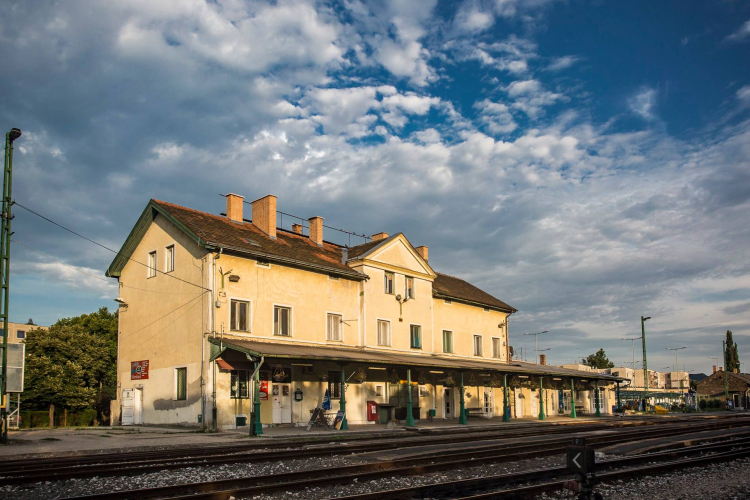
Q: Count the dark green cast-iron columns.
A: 9